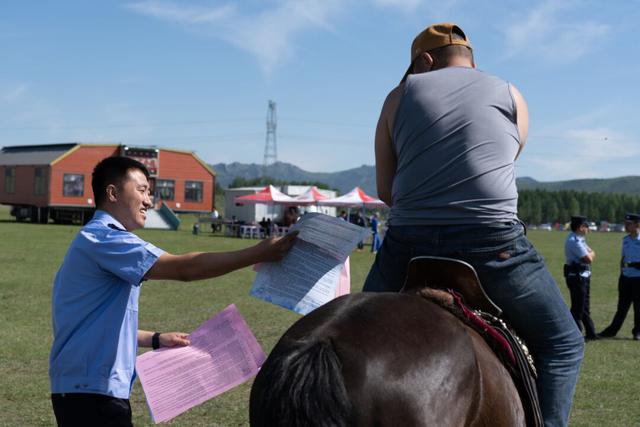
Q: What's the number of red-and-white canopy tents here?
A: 3